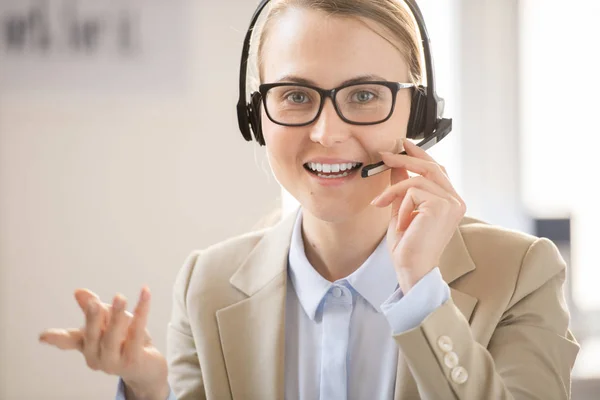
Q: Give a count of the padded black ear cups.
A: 2